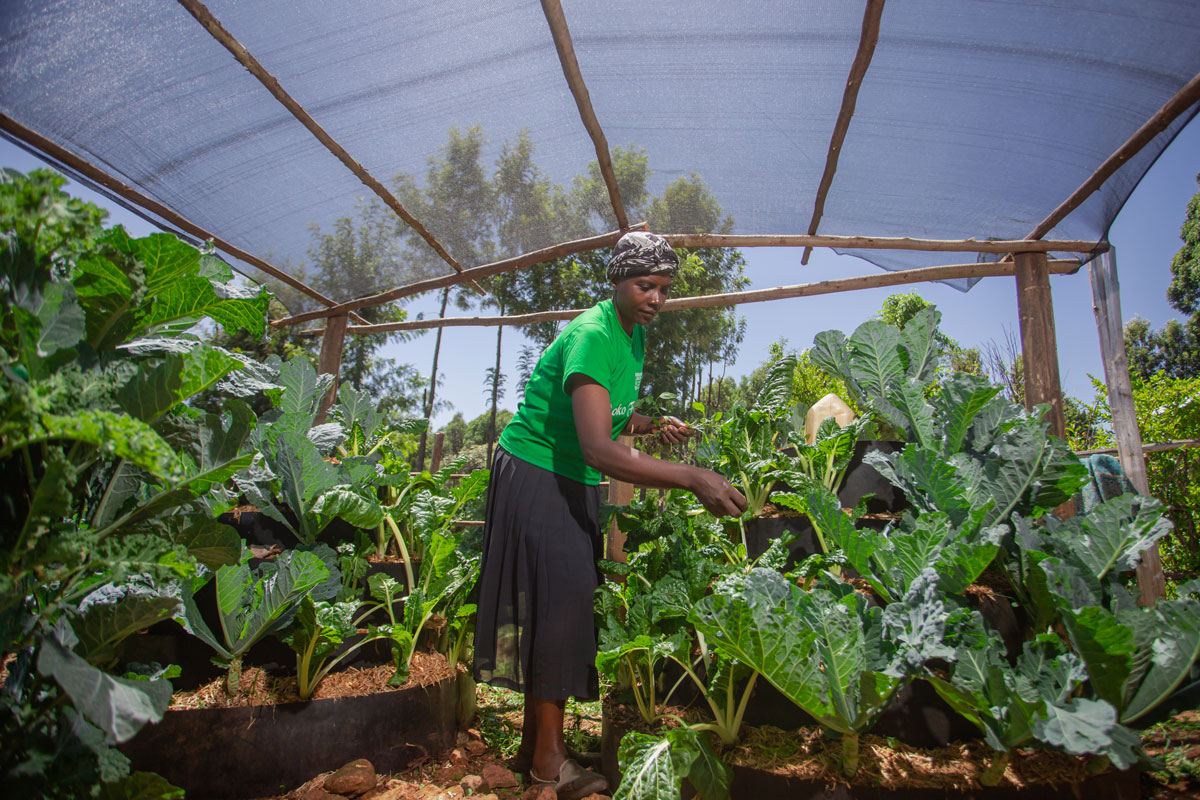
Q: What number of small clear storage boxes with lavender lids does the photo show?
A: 0